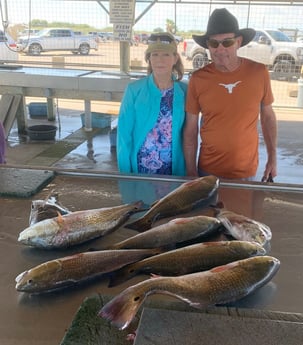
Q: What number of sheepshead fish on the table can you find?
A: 0